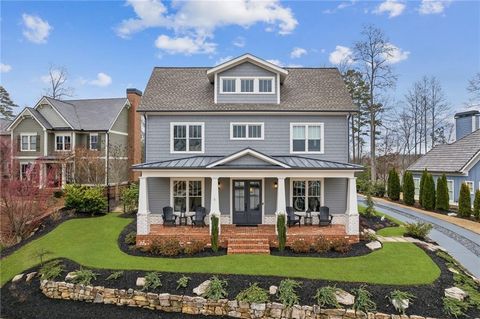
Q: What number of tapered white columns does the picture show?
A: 4